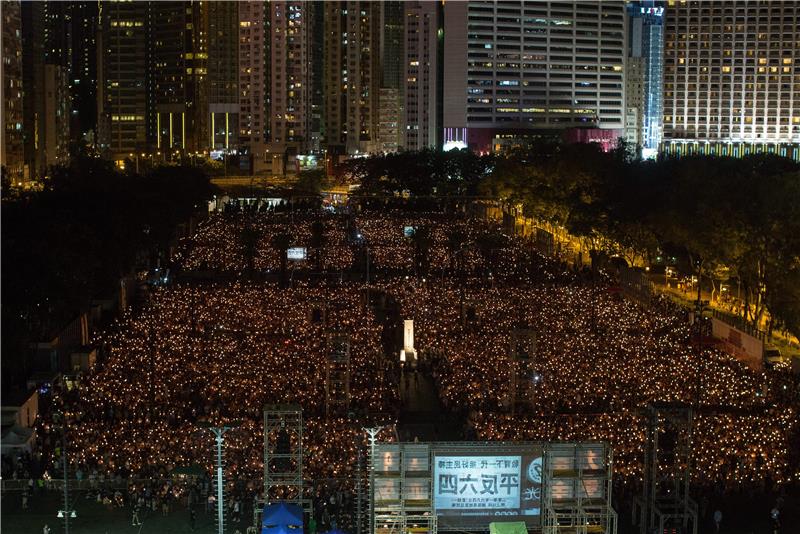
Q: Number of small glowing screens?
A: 2